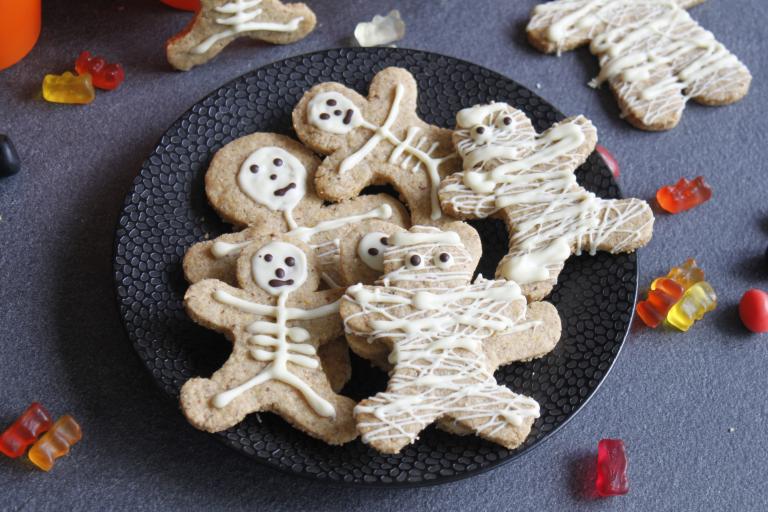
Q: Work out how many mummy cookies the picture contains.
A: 3